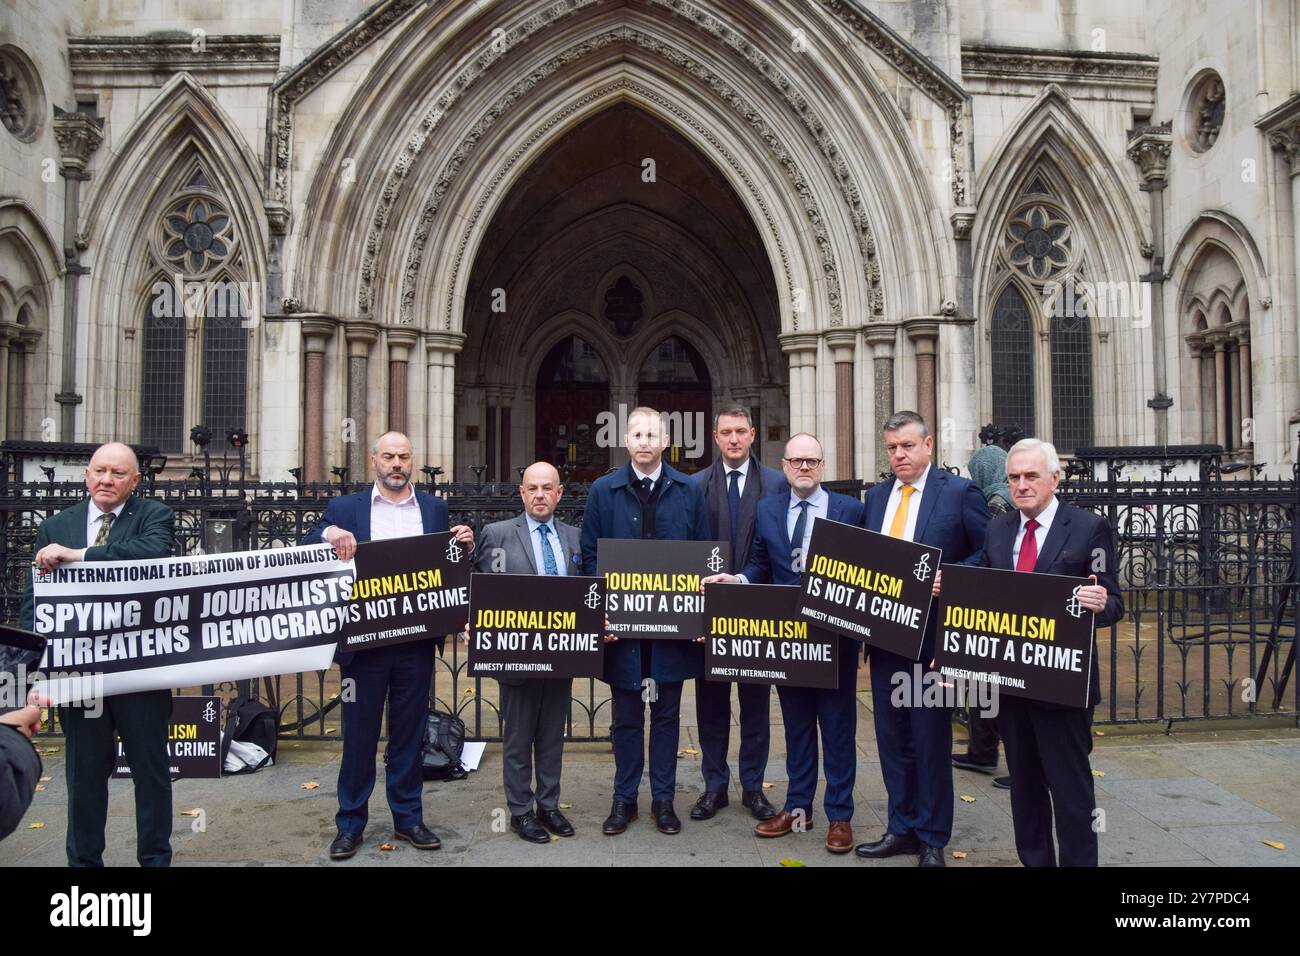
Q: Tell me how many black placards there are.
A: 7